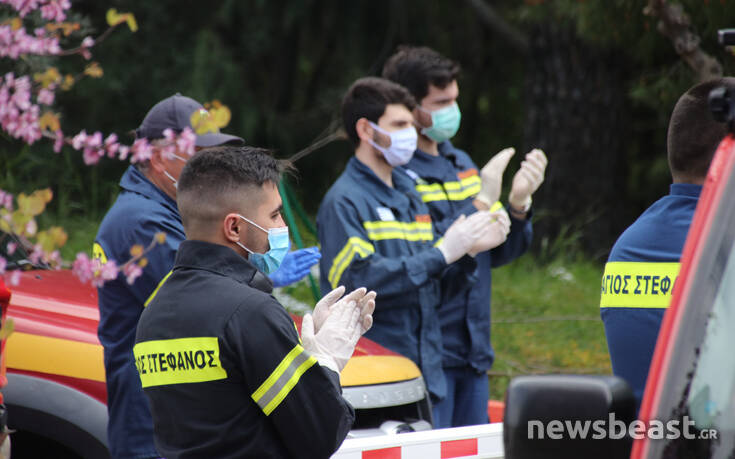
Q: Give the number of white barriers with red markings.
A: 1